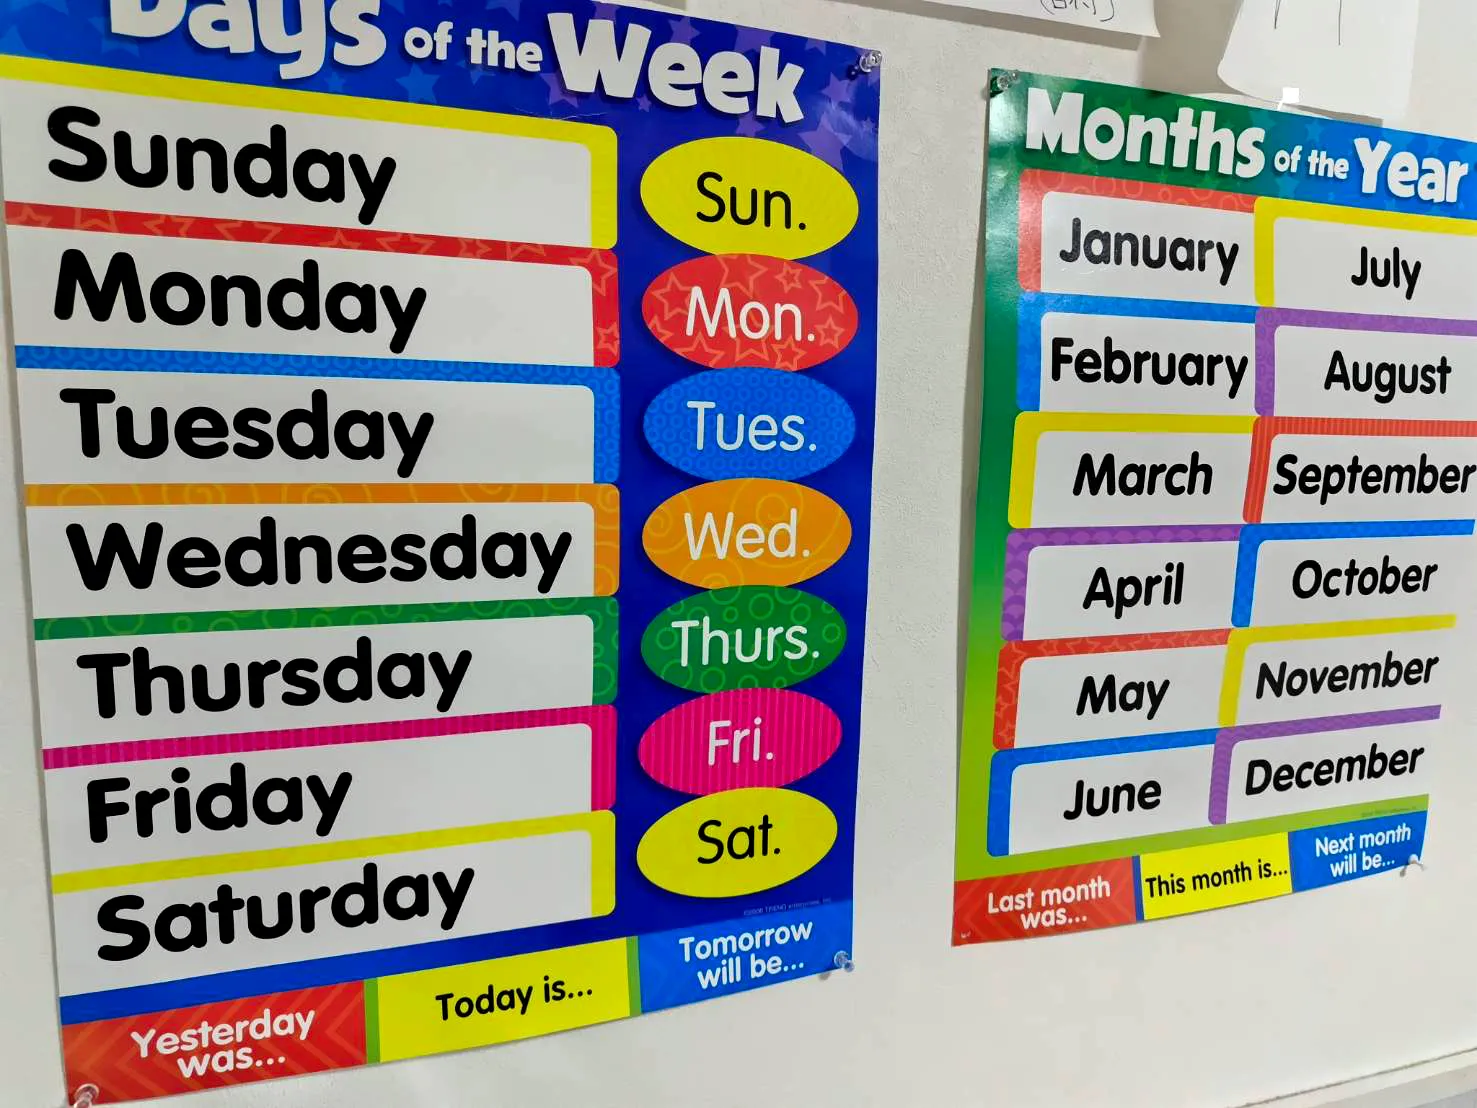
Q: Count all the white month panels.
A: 12